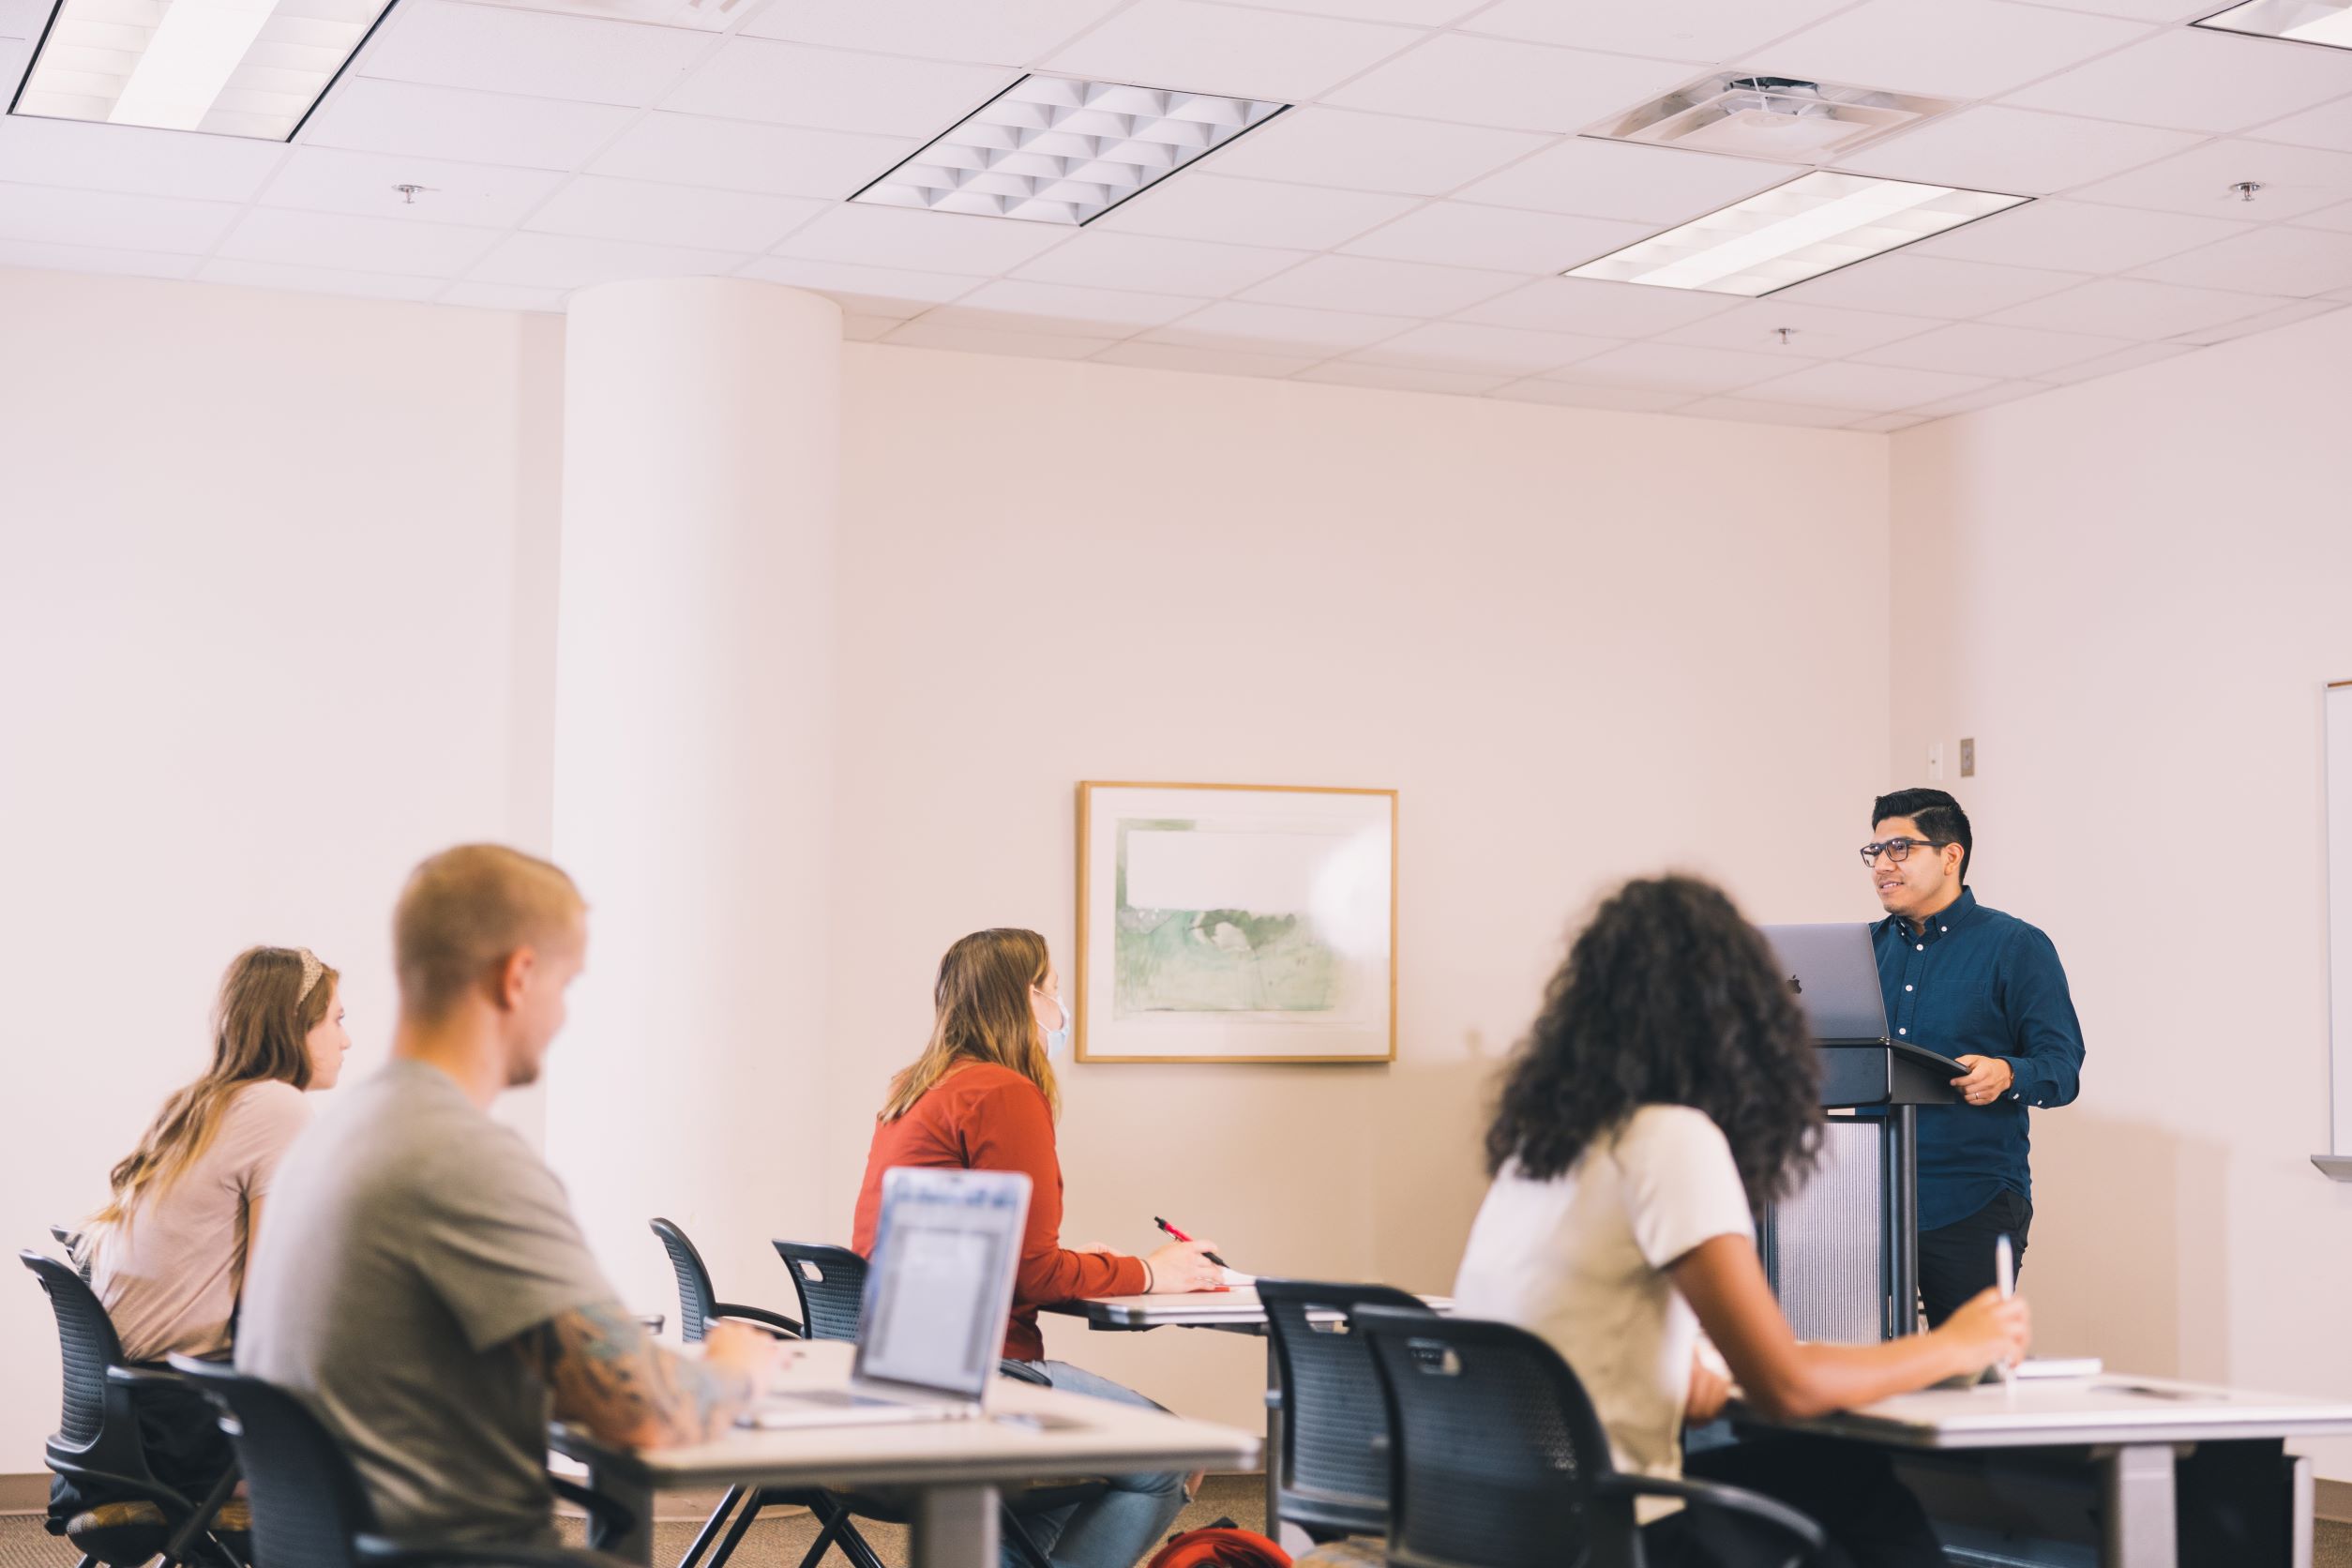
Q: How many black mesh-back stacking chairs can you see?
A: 7